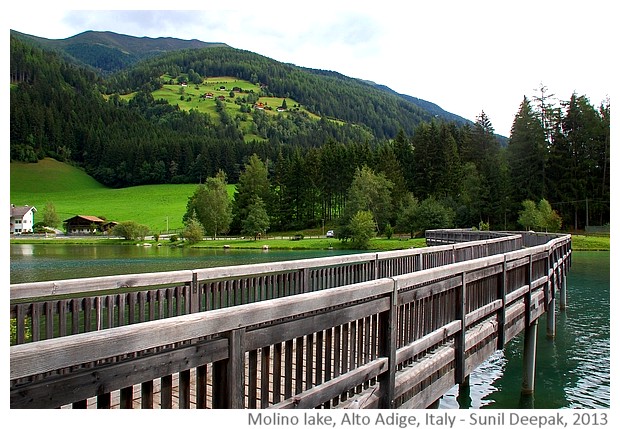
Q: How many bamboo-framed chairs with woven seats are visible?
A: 0